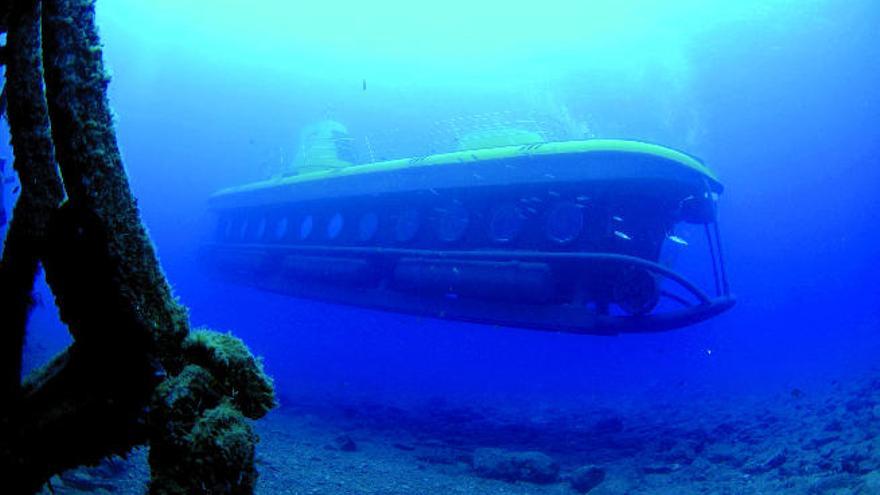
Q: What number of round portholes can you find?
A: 11